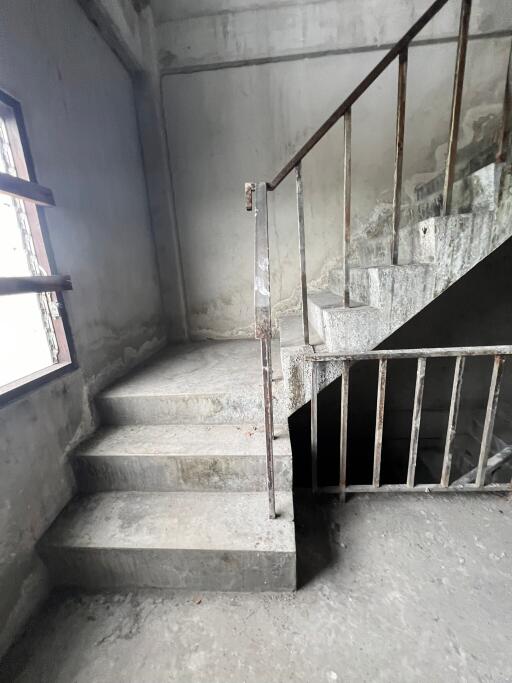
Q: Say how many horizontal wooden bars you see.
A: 2